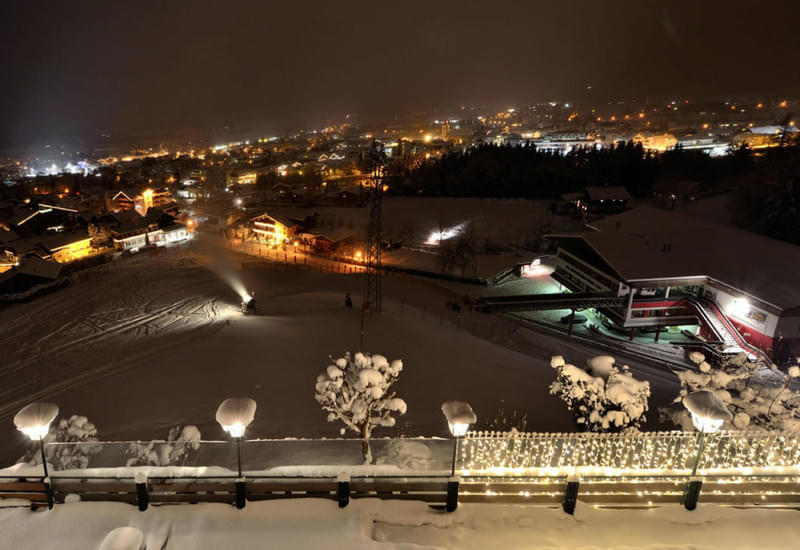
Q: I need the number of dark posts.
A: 7